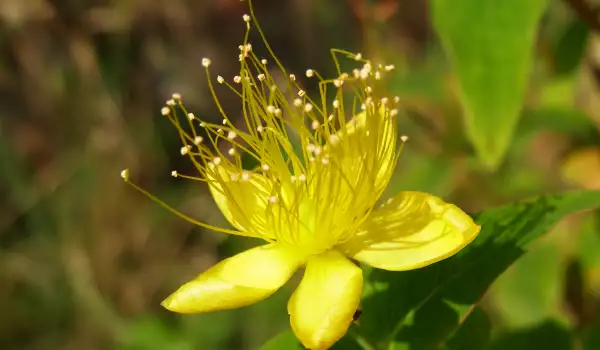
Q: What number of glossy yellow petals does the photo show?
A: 5